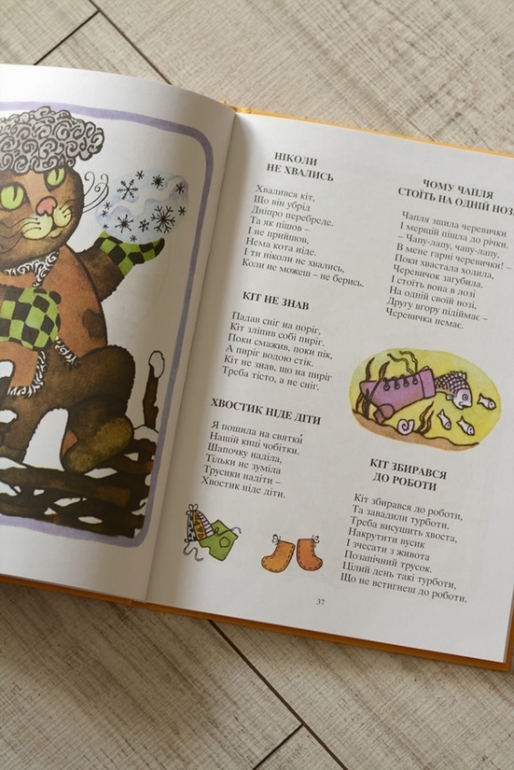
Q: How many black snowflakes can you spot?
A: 12